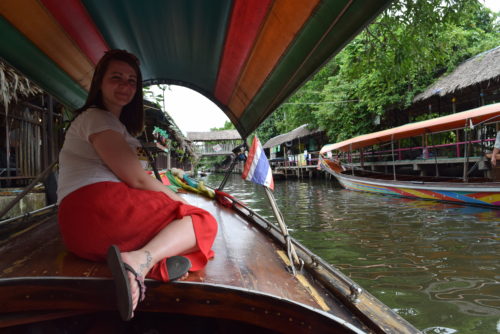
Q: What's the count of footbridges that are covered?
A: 1